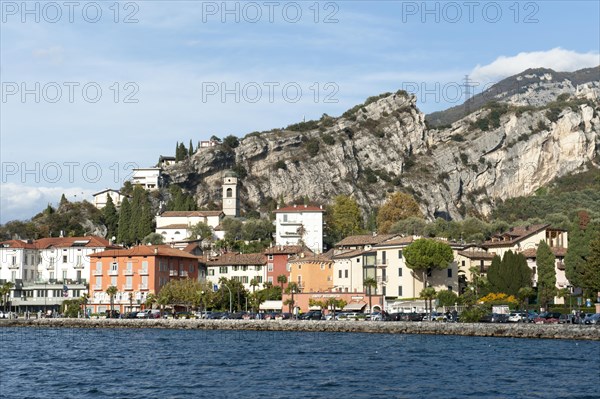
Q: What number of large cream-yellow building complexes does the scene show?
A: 1